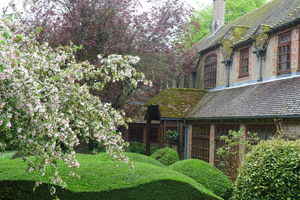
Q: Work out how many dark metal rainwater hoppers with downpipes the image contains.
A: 2